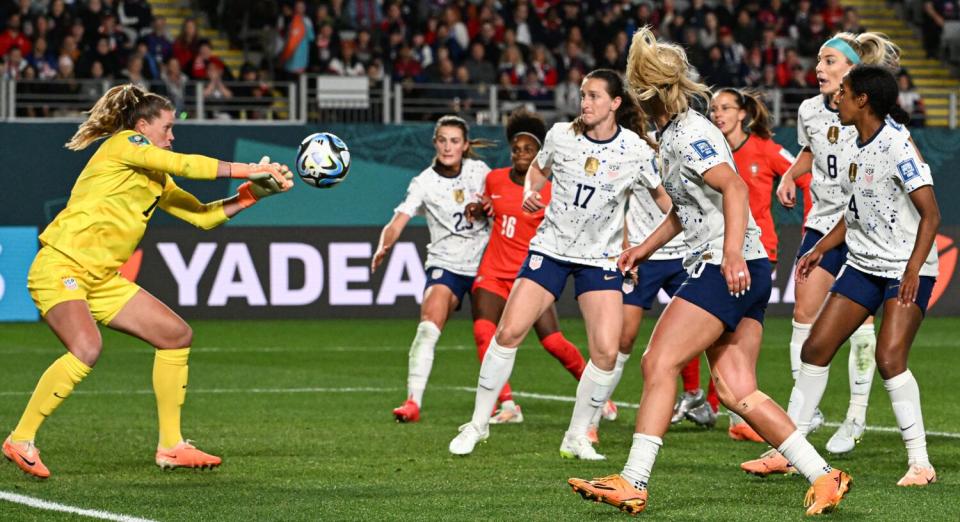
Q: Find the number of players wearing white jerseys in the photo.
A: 6